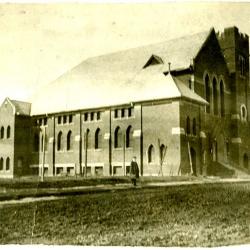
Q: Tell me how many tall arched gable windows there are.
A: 3